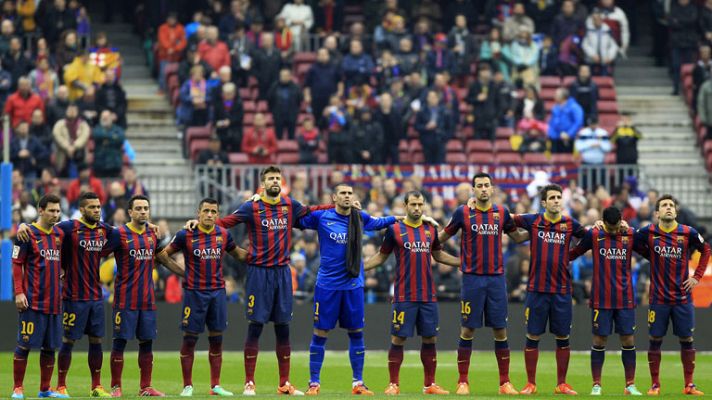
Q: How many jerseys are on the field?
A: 11